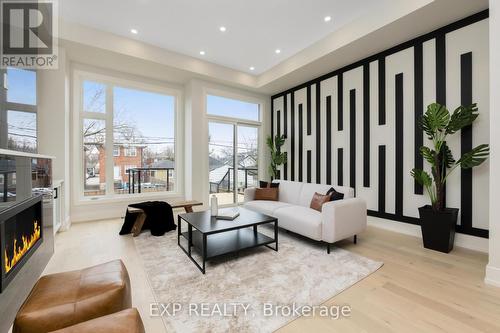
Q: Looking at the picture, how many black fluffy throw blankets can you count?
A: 1